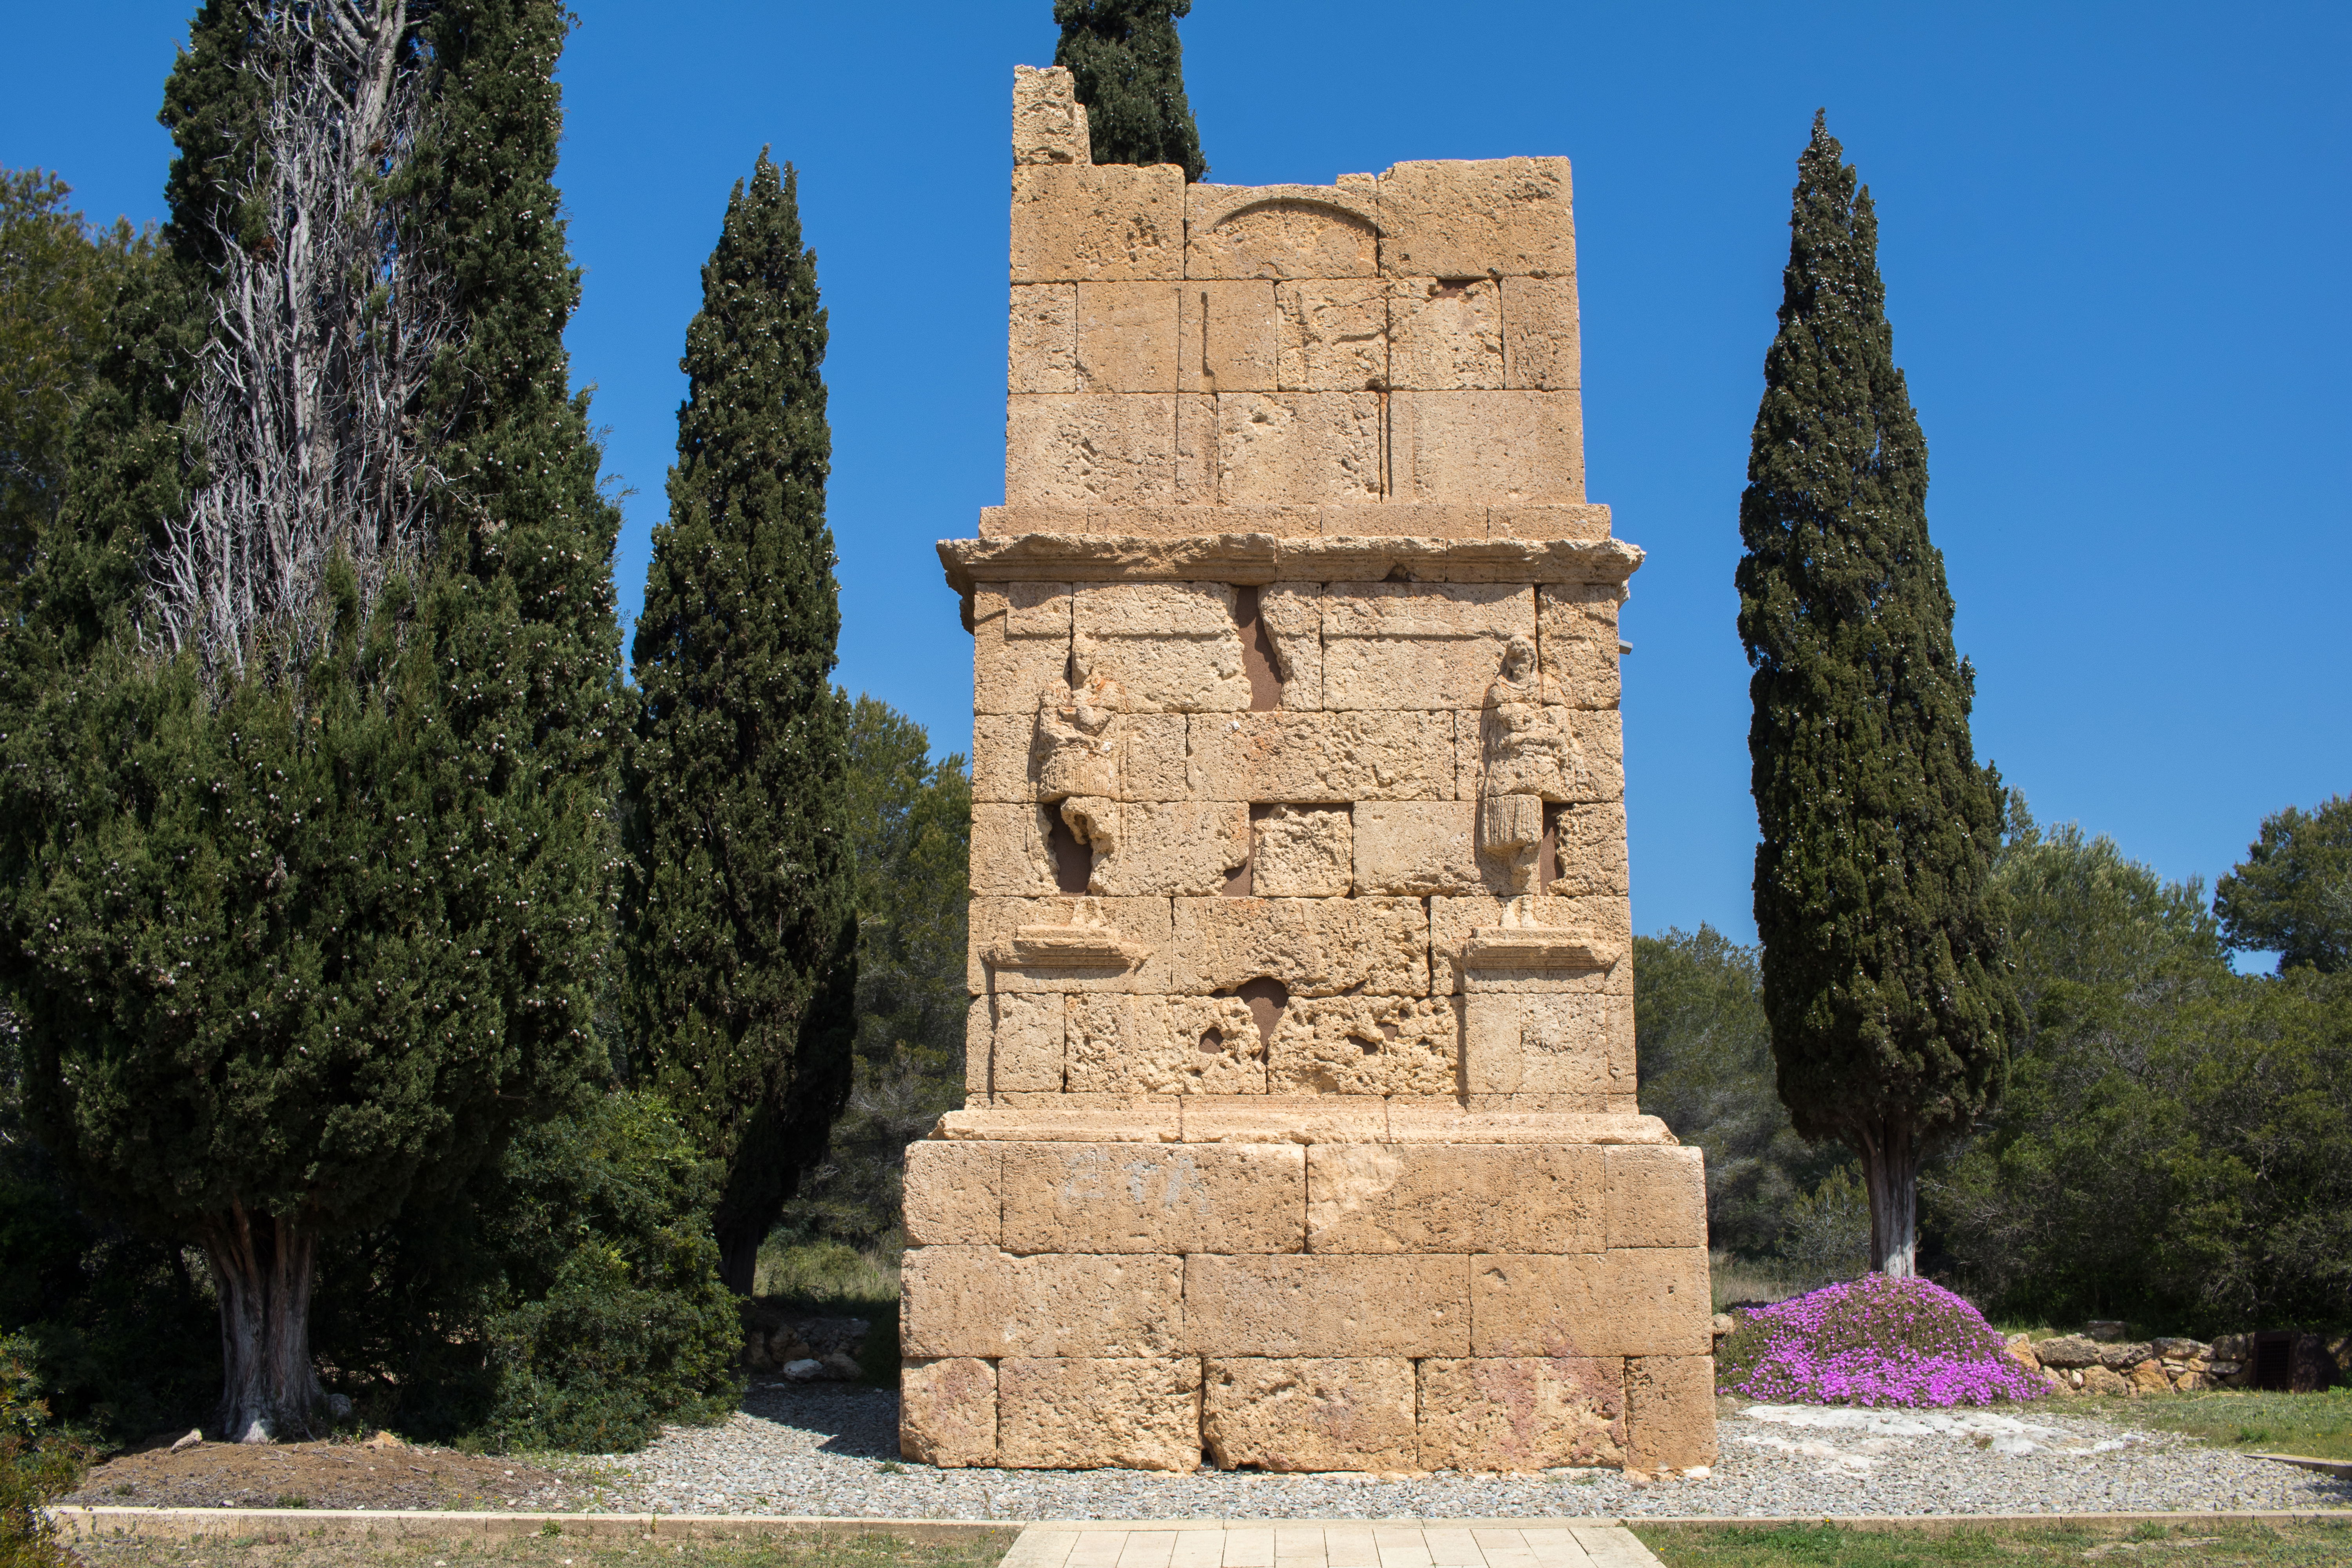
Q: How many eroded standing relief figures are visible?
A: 2